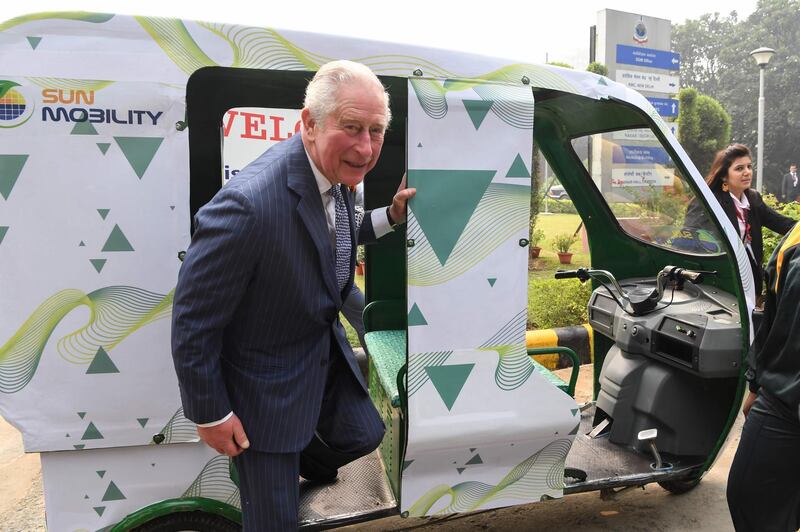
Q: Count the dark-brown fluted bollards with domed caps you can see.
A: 0